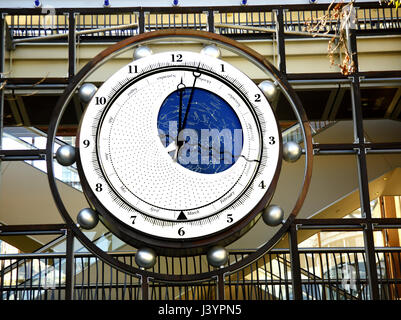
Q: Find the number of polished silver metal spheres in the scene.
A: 10